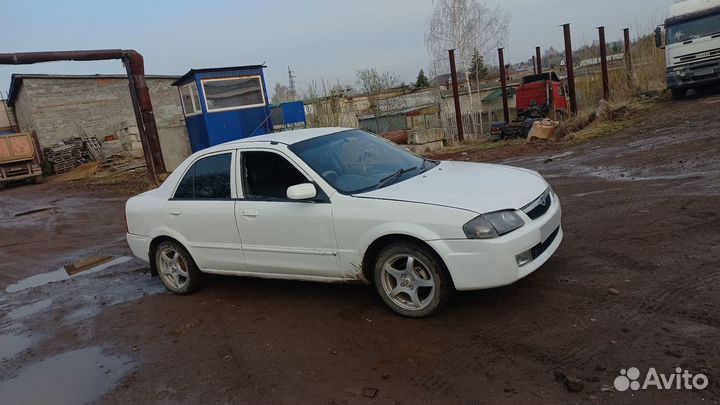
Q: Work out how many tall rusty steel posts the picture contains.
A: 6